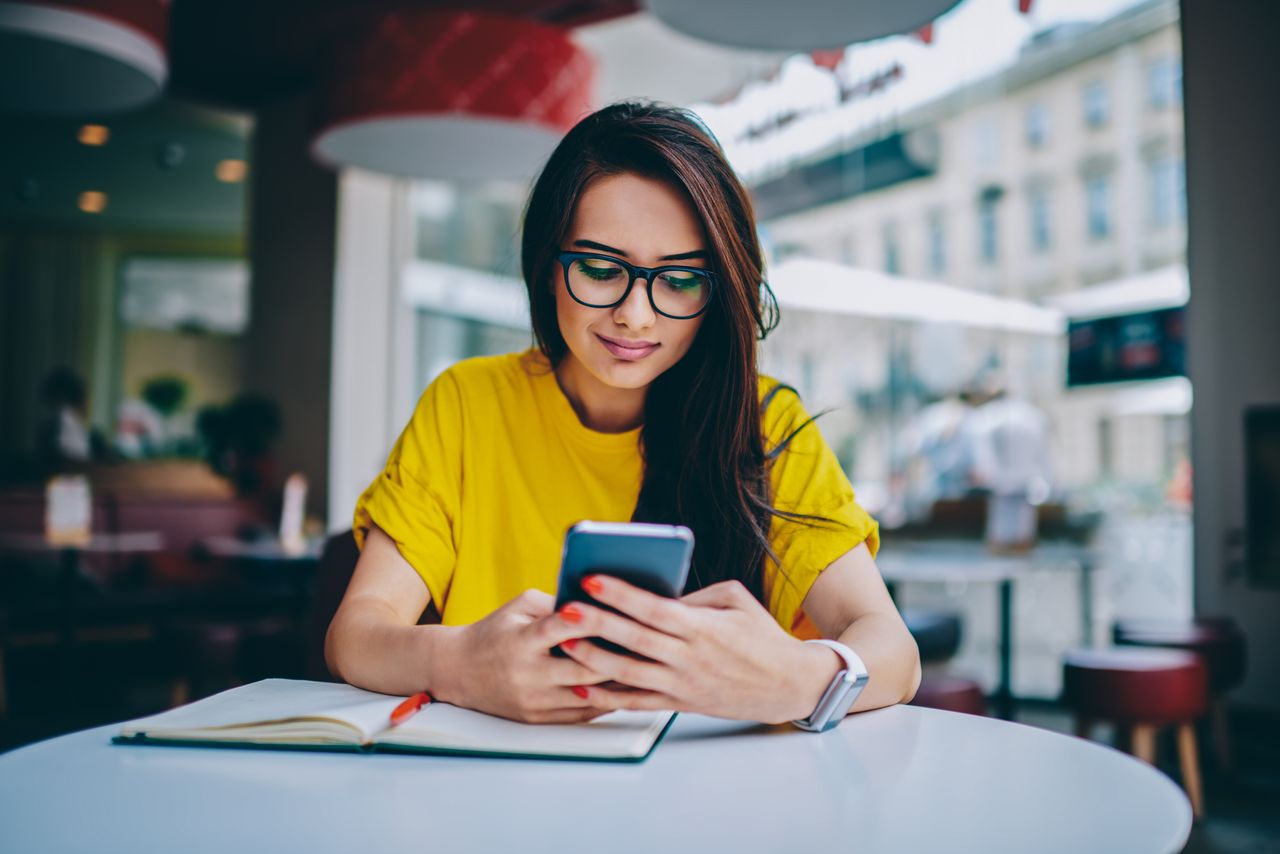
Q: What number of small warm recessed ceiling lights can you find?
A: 3